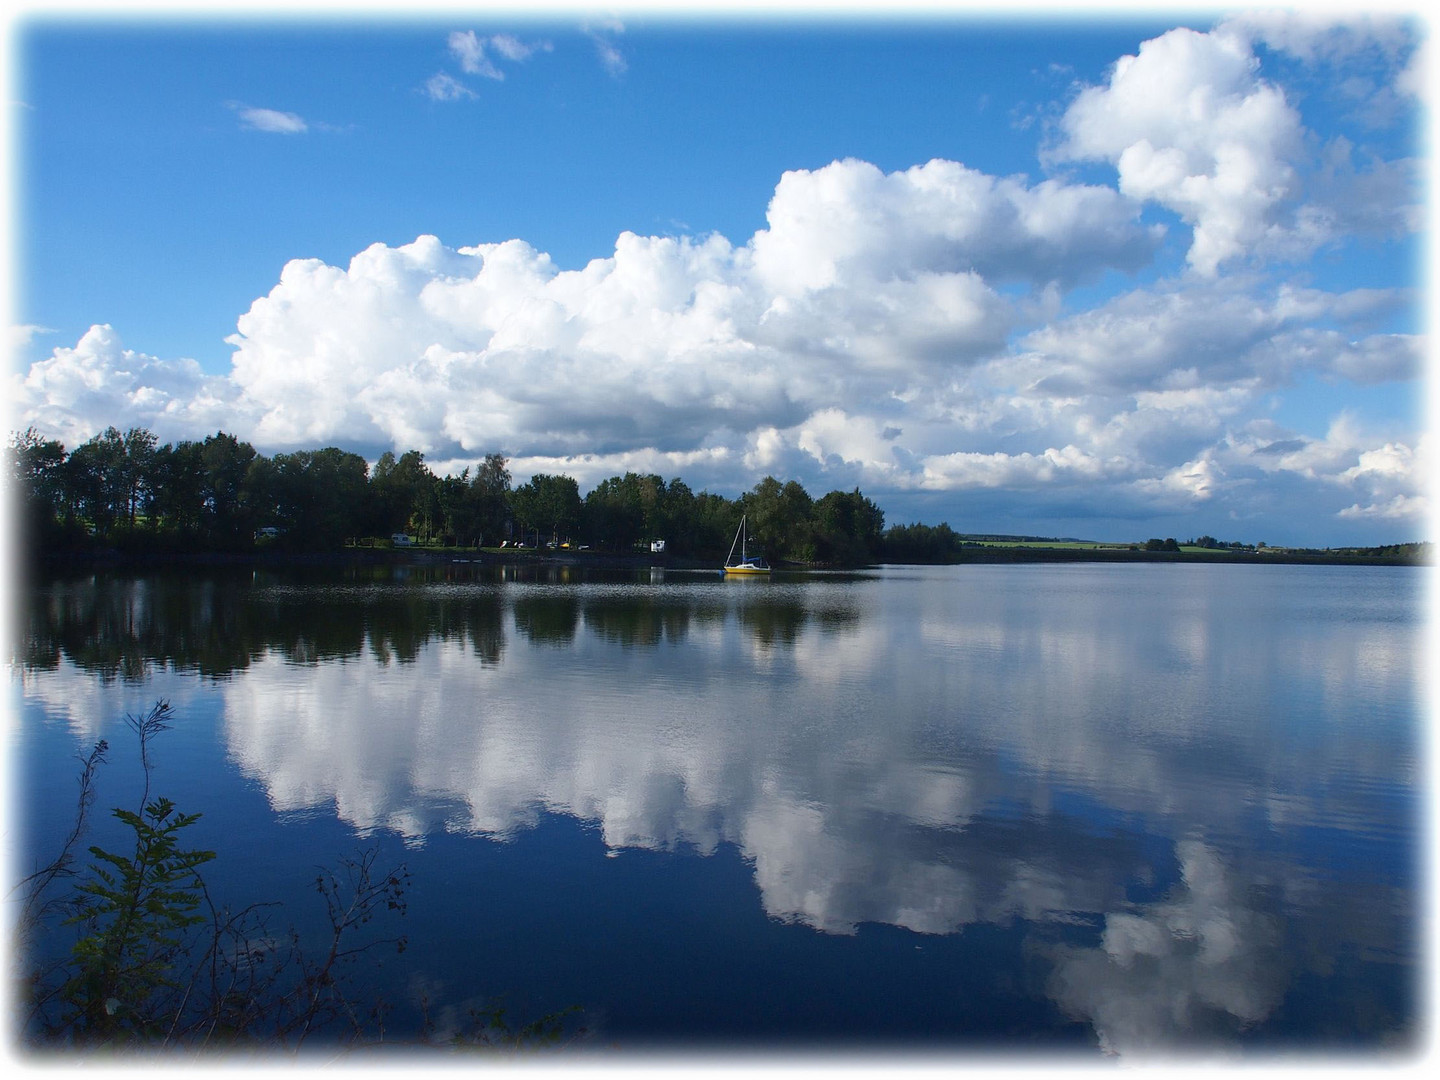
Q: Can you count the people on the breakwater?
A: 0